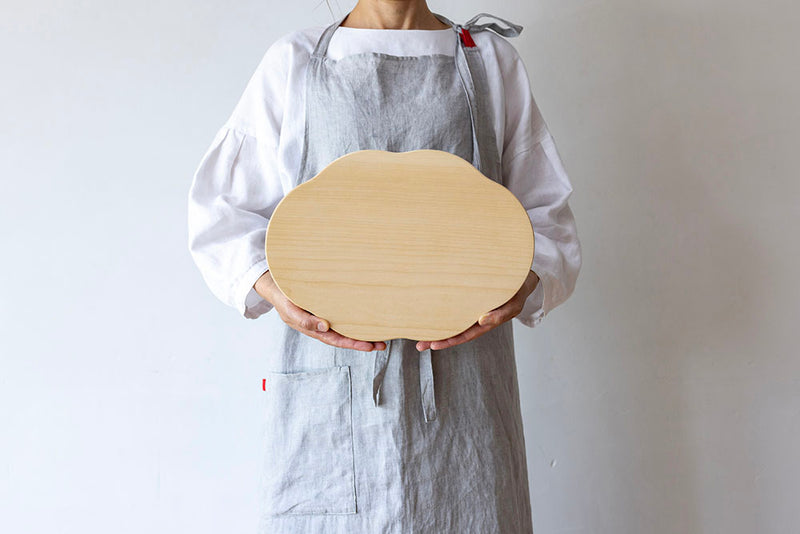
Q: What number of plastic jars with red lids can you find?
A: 0